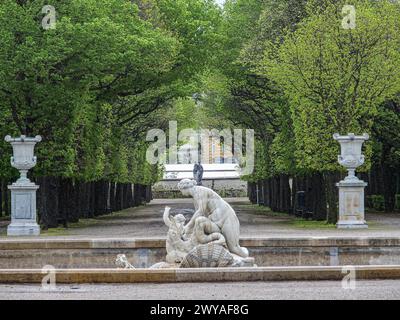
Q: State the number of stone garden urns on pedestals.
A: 2